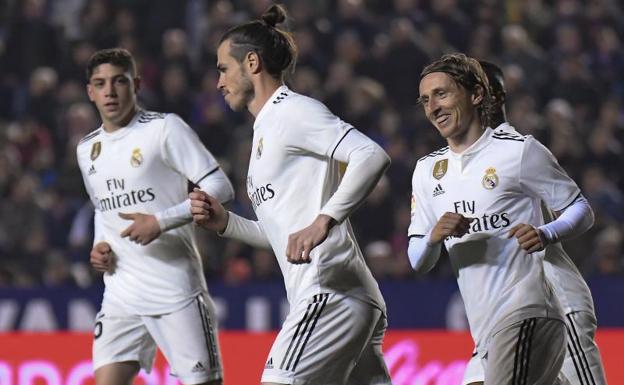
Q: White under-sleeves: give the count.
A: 6